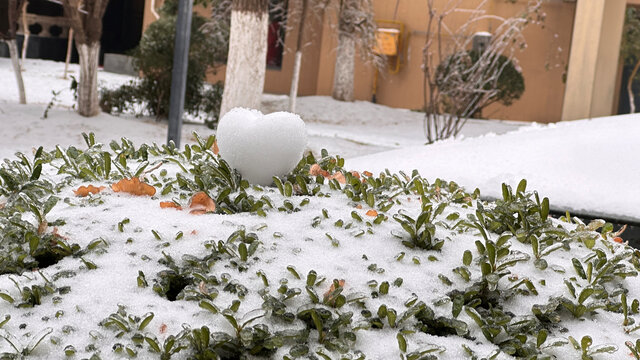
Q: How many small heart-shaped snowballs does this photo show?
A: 1